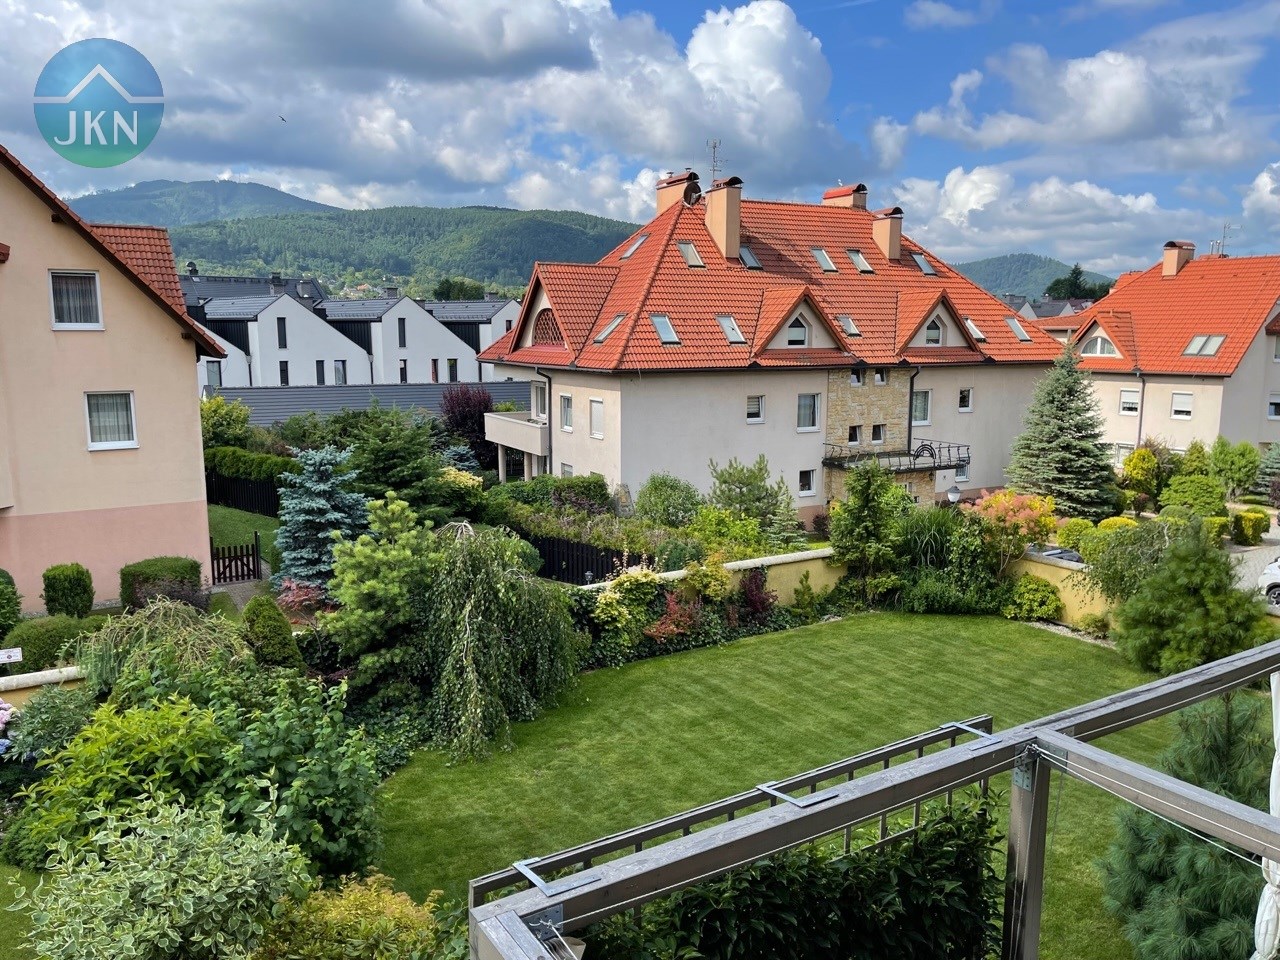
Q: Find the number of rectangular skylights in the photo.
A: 14